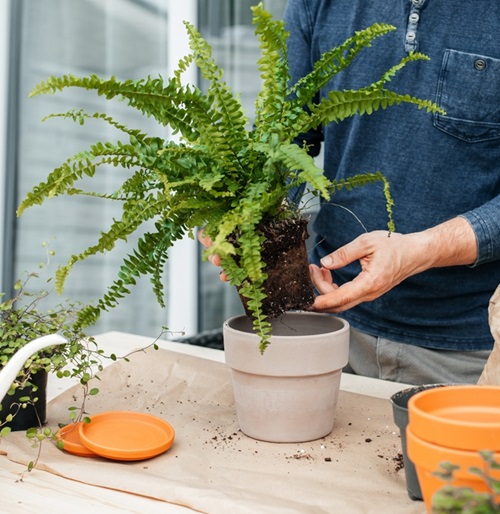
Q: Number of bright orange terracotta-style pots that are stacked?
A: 2